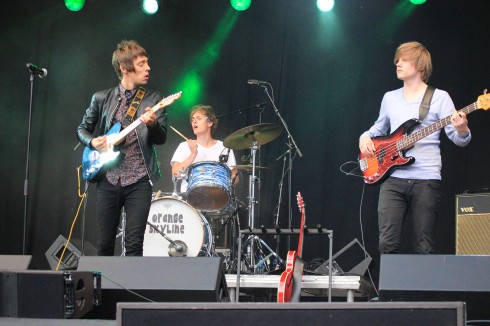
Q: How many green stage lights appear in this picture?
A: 3